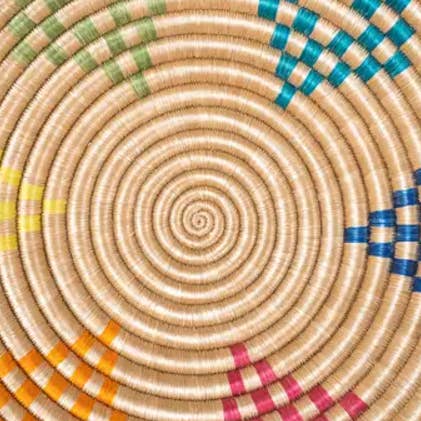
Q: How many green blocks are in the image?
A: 15